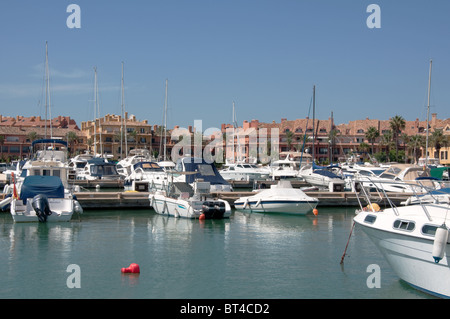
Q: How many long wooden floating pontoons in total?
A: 2